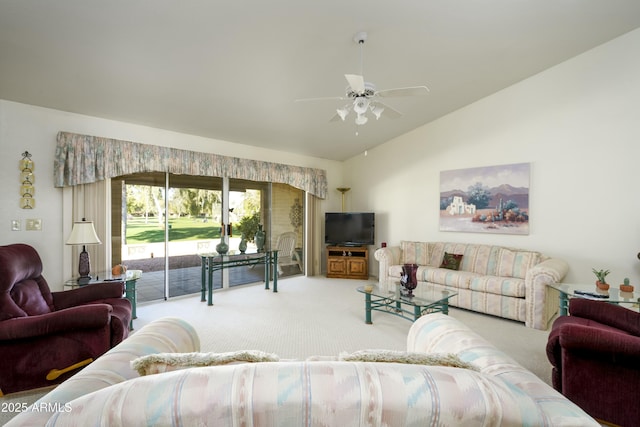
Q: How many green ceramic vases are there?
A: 3